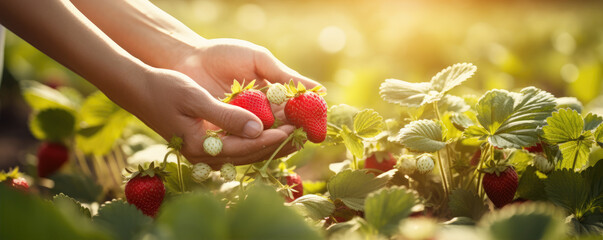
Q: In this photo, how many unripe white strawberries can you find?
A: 7